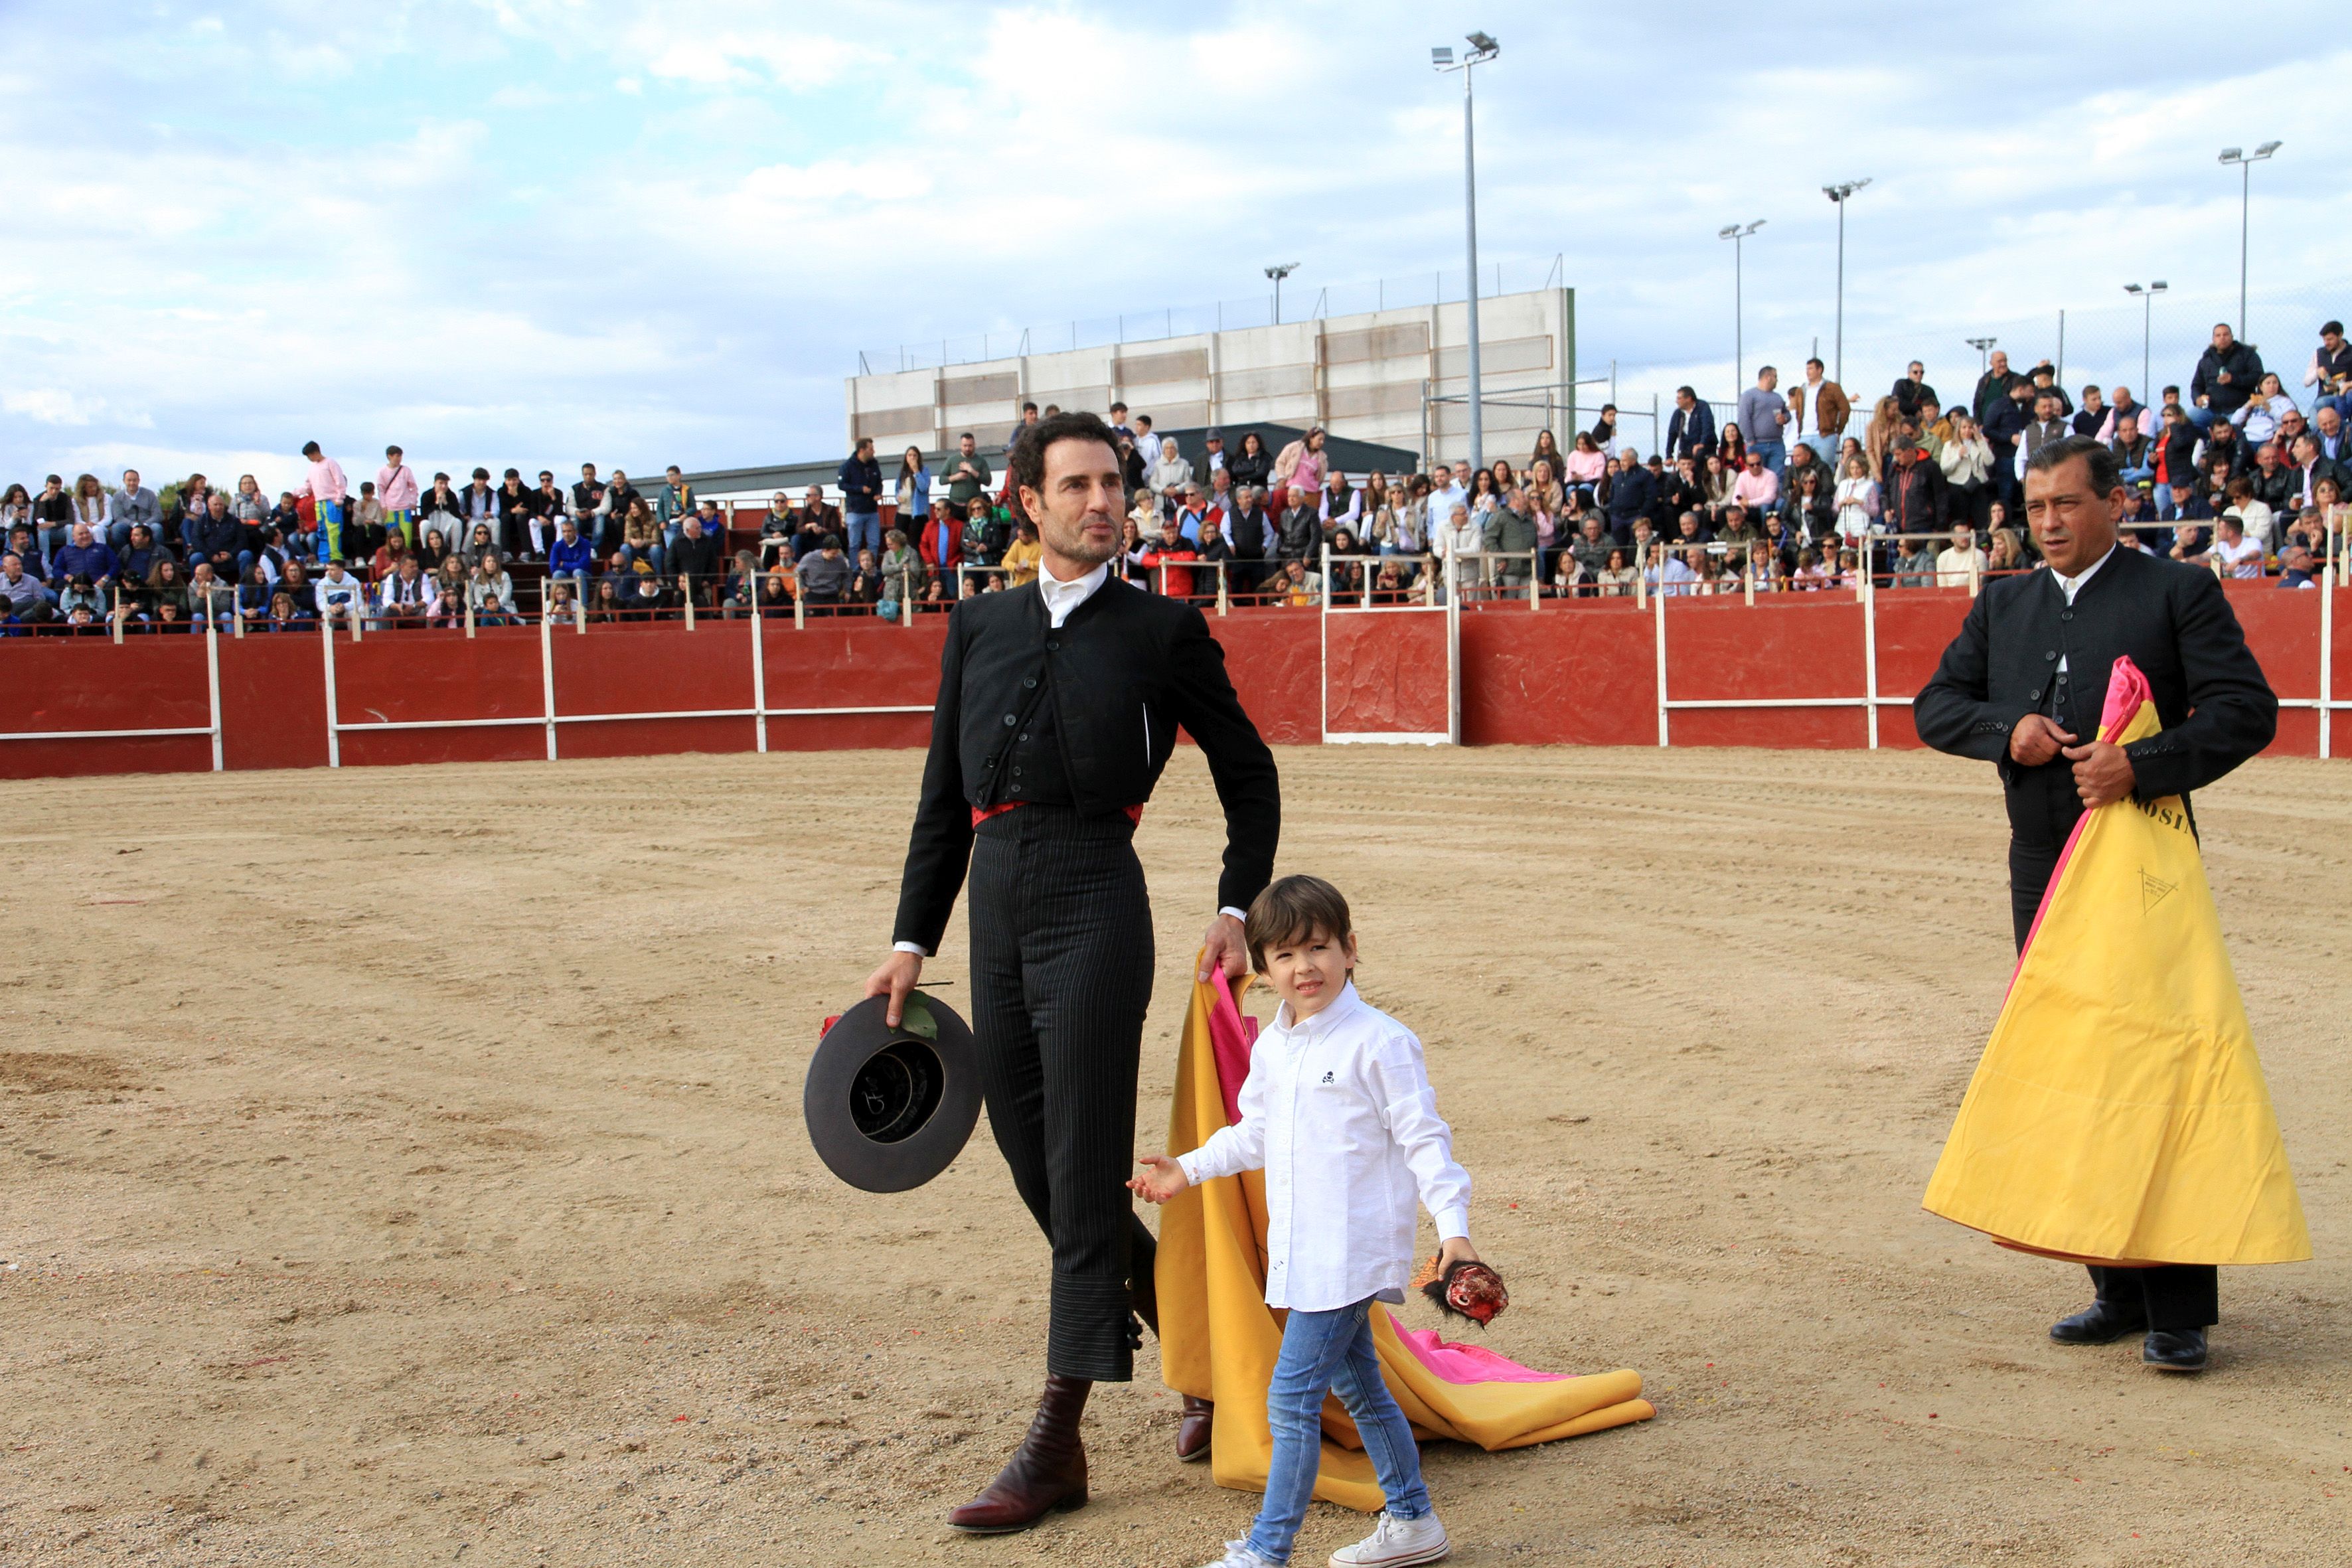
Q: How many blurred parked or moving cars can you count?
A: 0